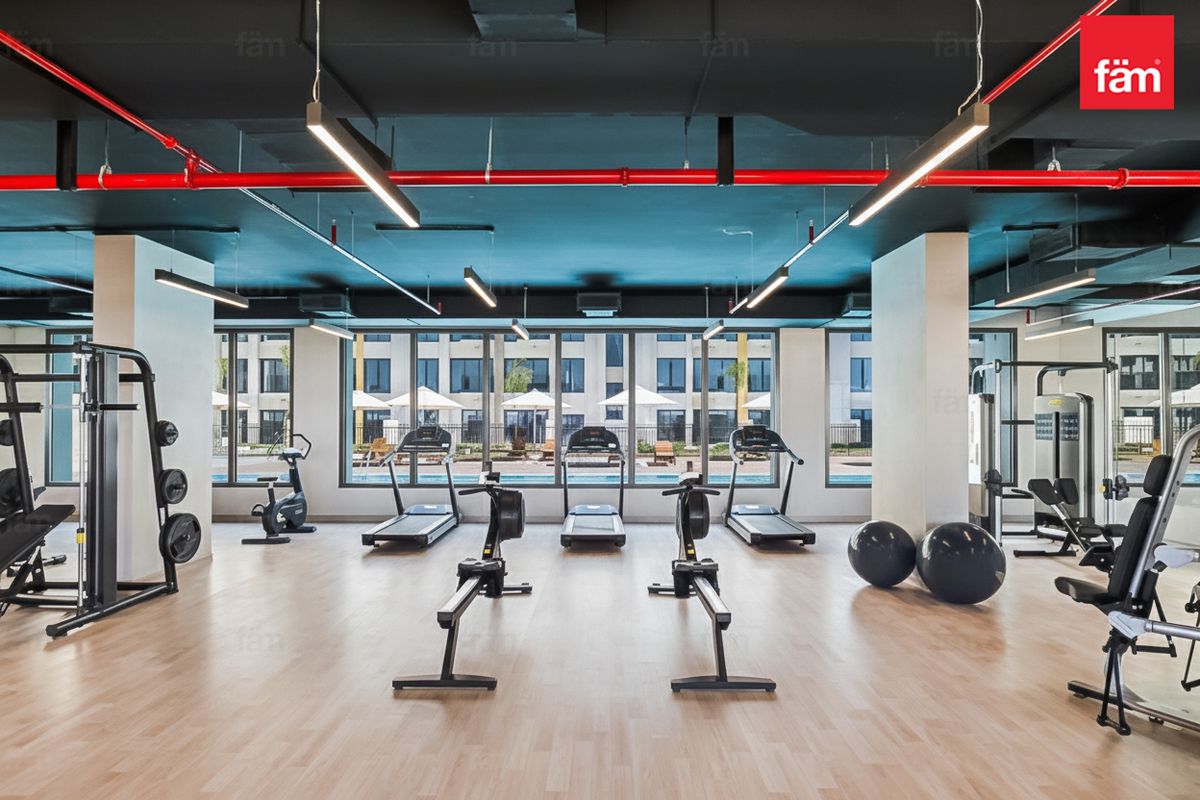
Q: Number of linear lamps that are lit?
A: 10